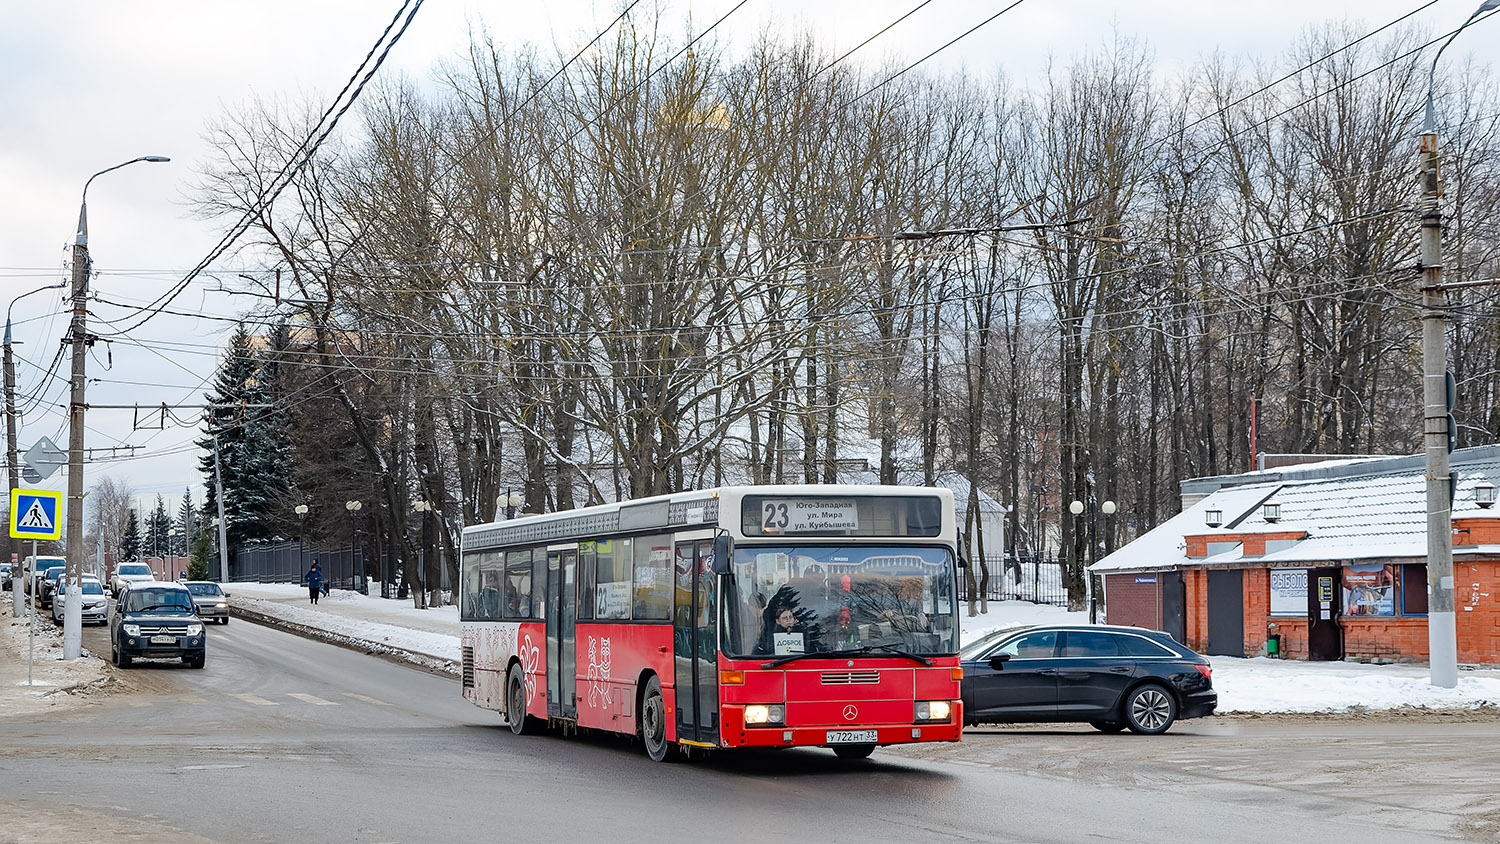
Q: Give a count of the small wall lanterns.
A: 3